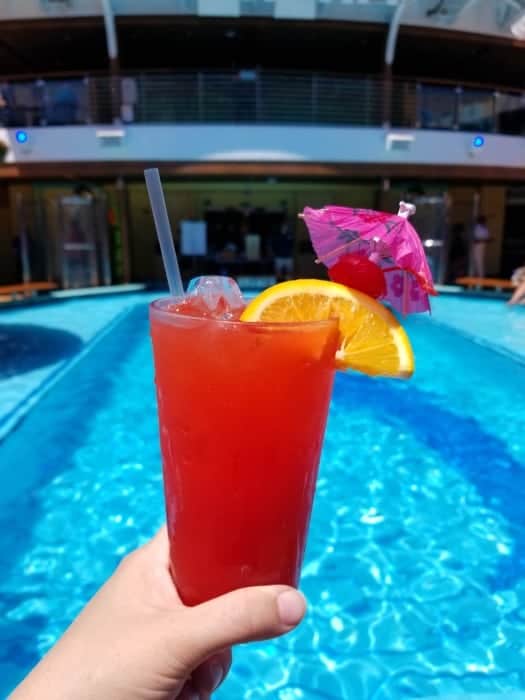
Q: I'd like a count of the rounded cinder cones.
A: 0